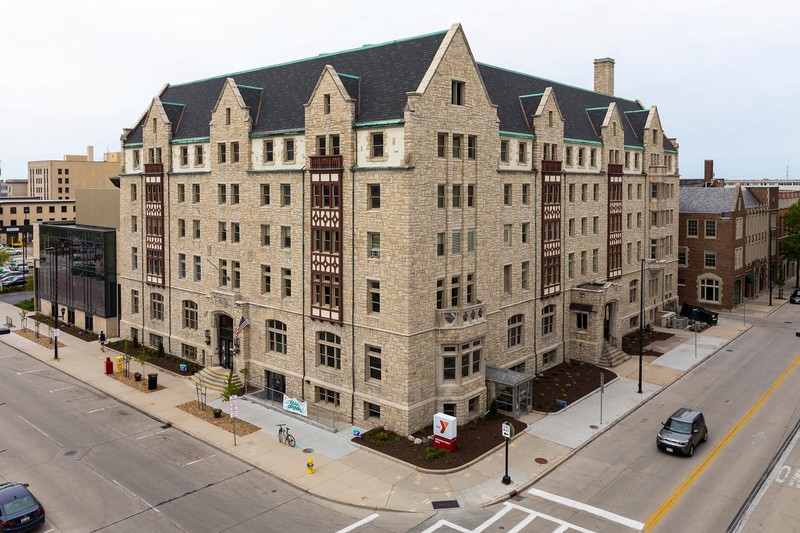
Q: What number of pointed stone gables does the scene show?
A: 7